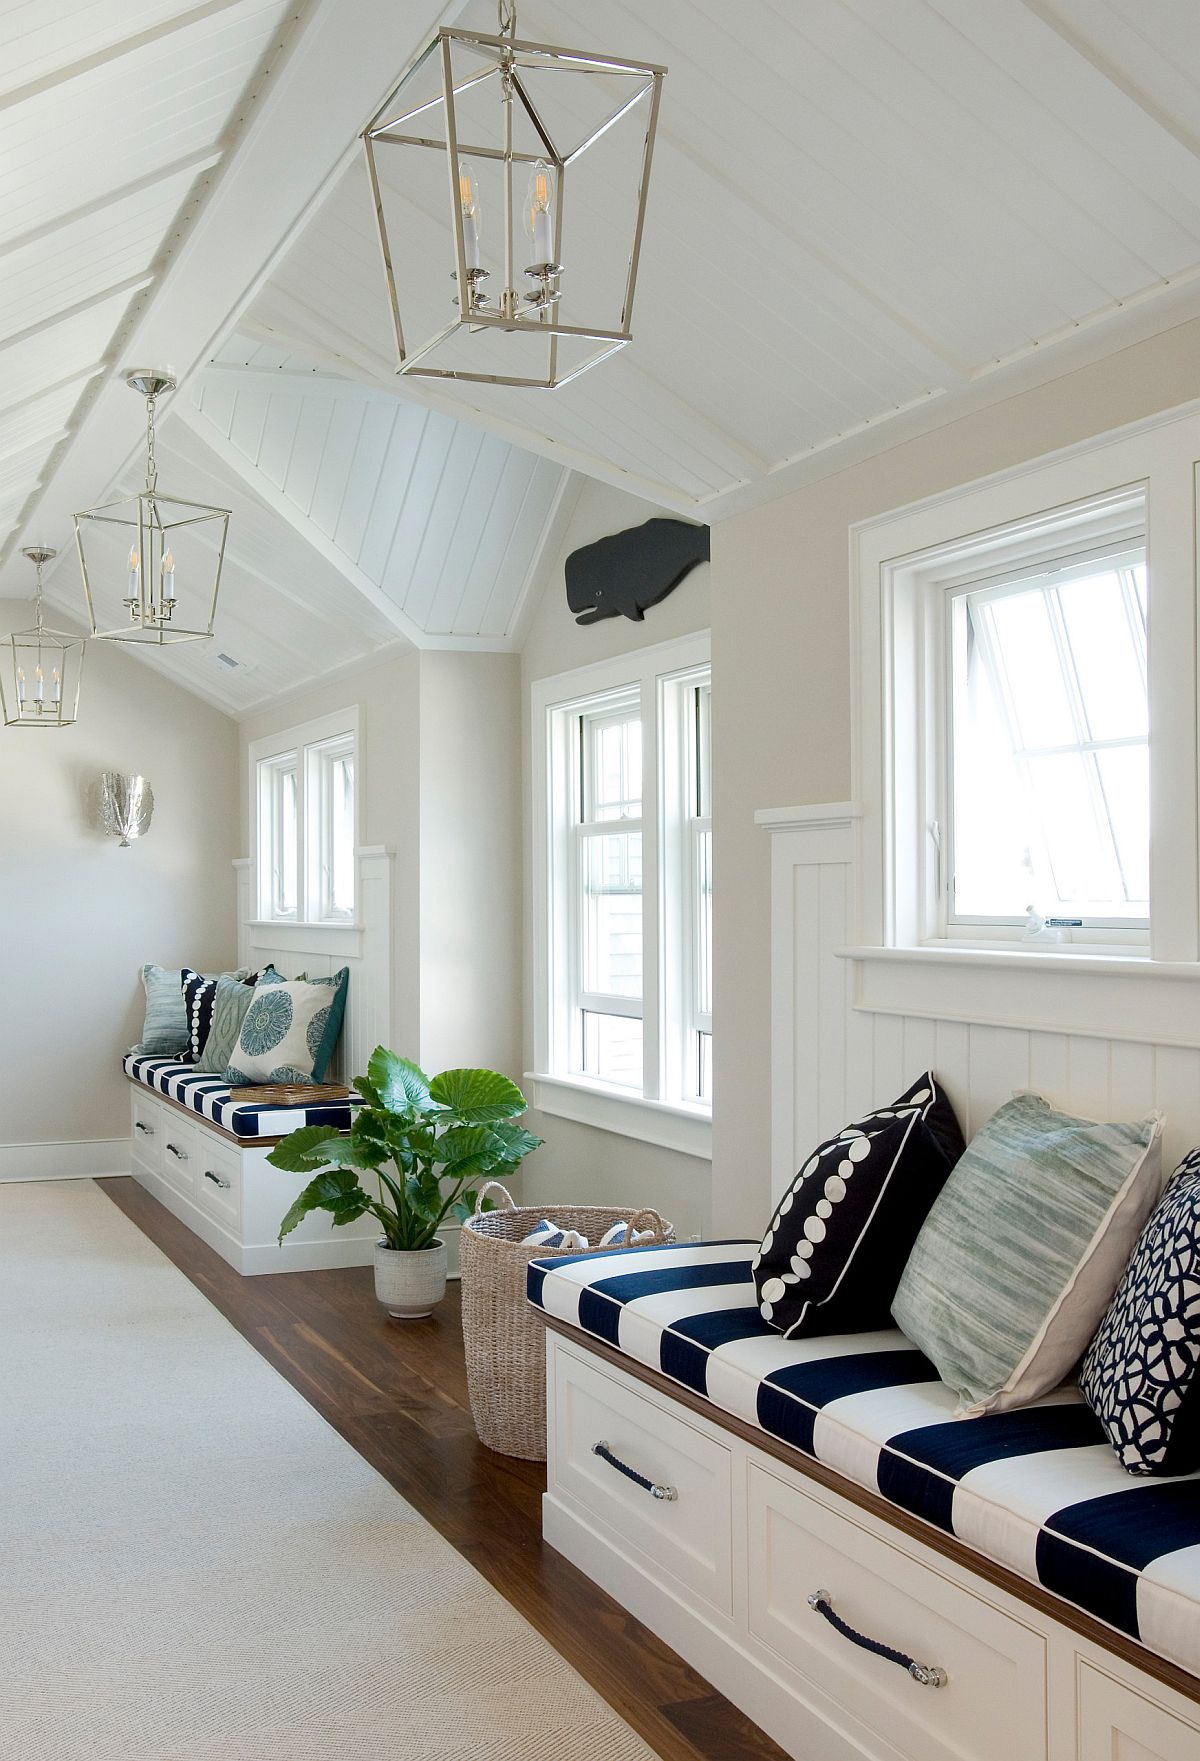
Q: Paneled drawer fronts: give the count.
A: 6